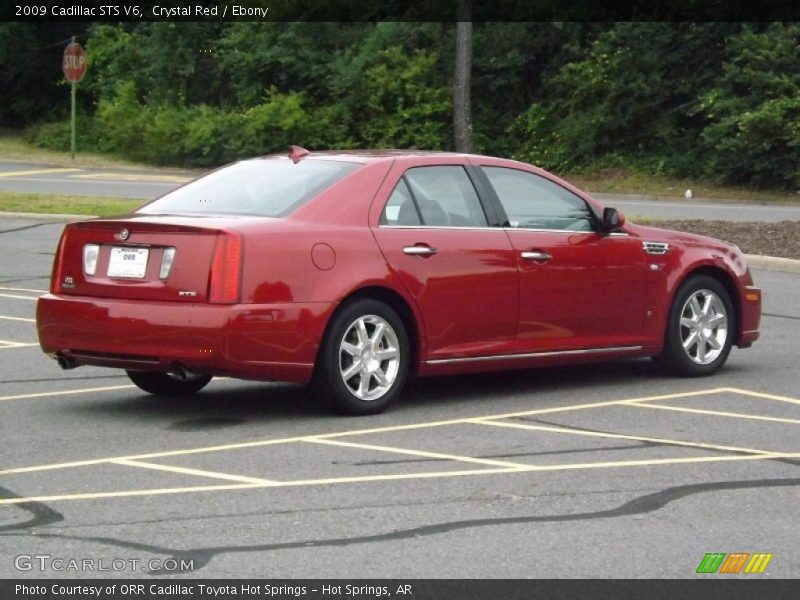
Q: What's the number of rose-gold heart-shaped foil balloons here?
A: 0